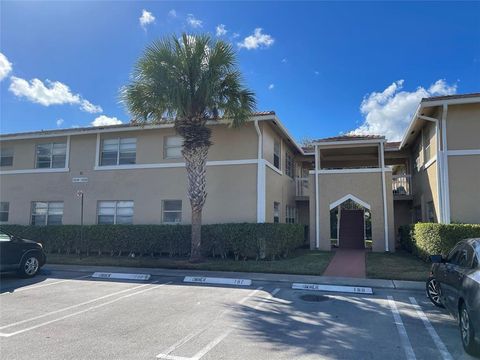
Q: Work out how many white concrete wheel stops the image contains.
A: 3